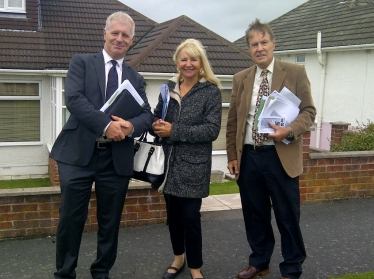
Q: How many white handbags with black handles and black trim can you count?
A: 1